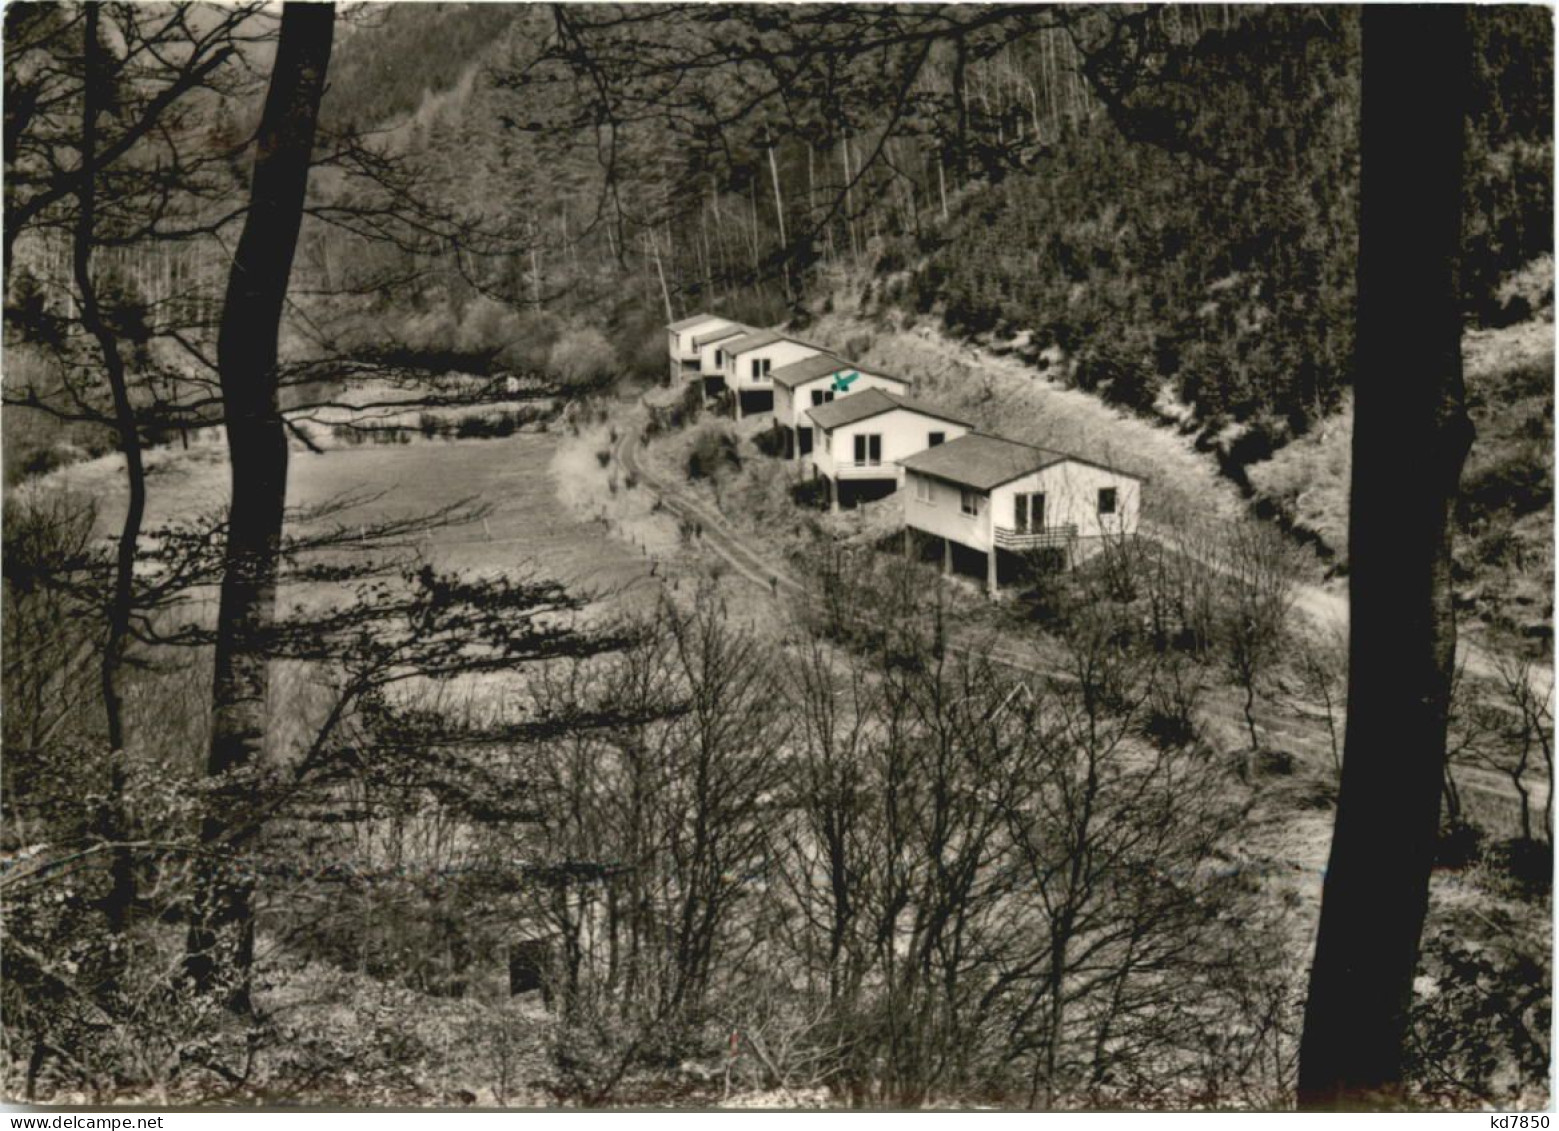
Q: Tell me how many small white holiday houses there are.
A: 6